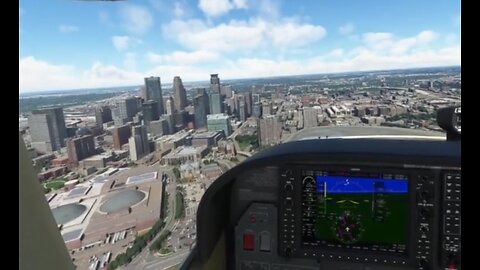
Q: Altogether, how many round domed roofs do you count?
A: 2